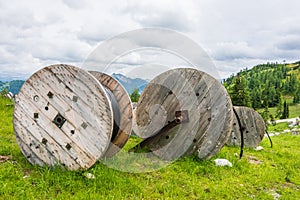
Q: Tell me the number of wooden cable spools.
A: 3